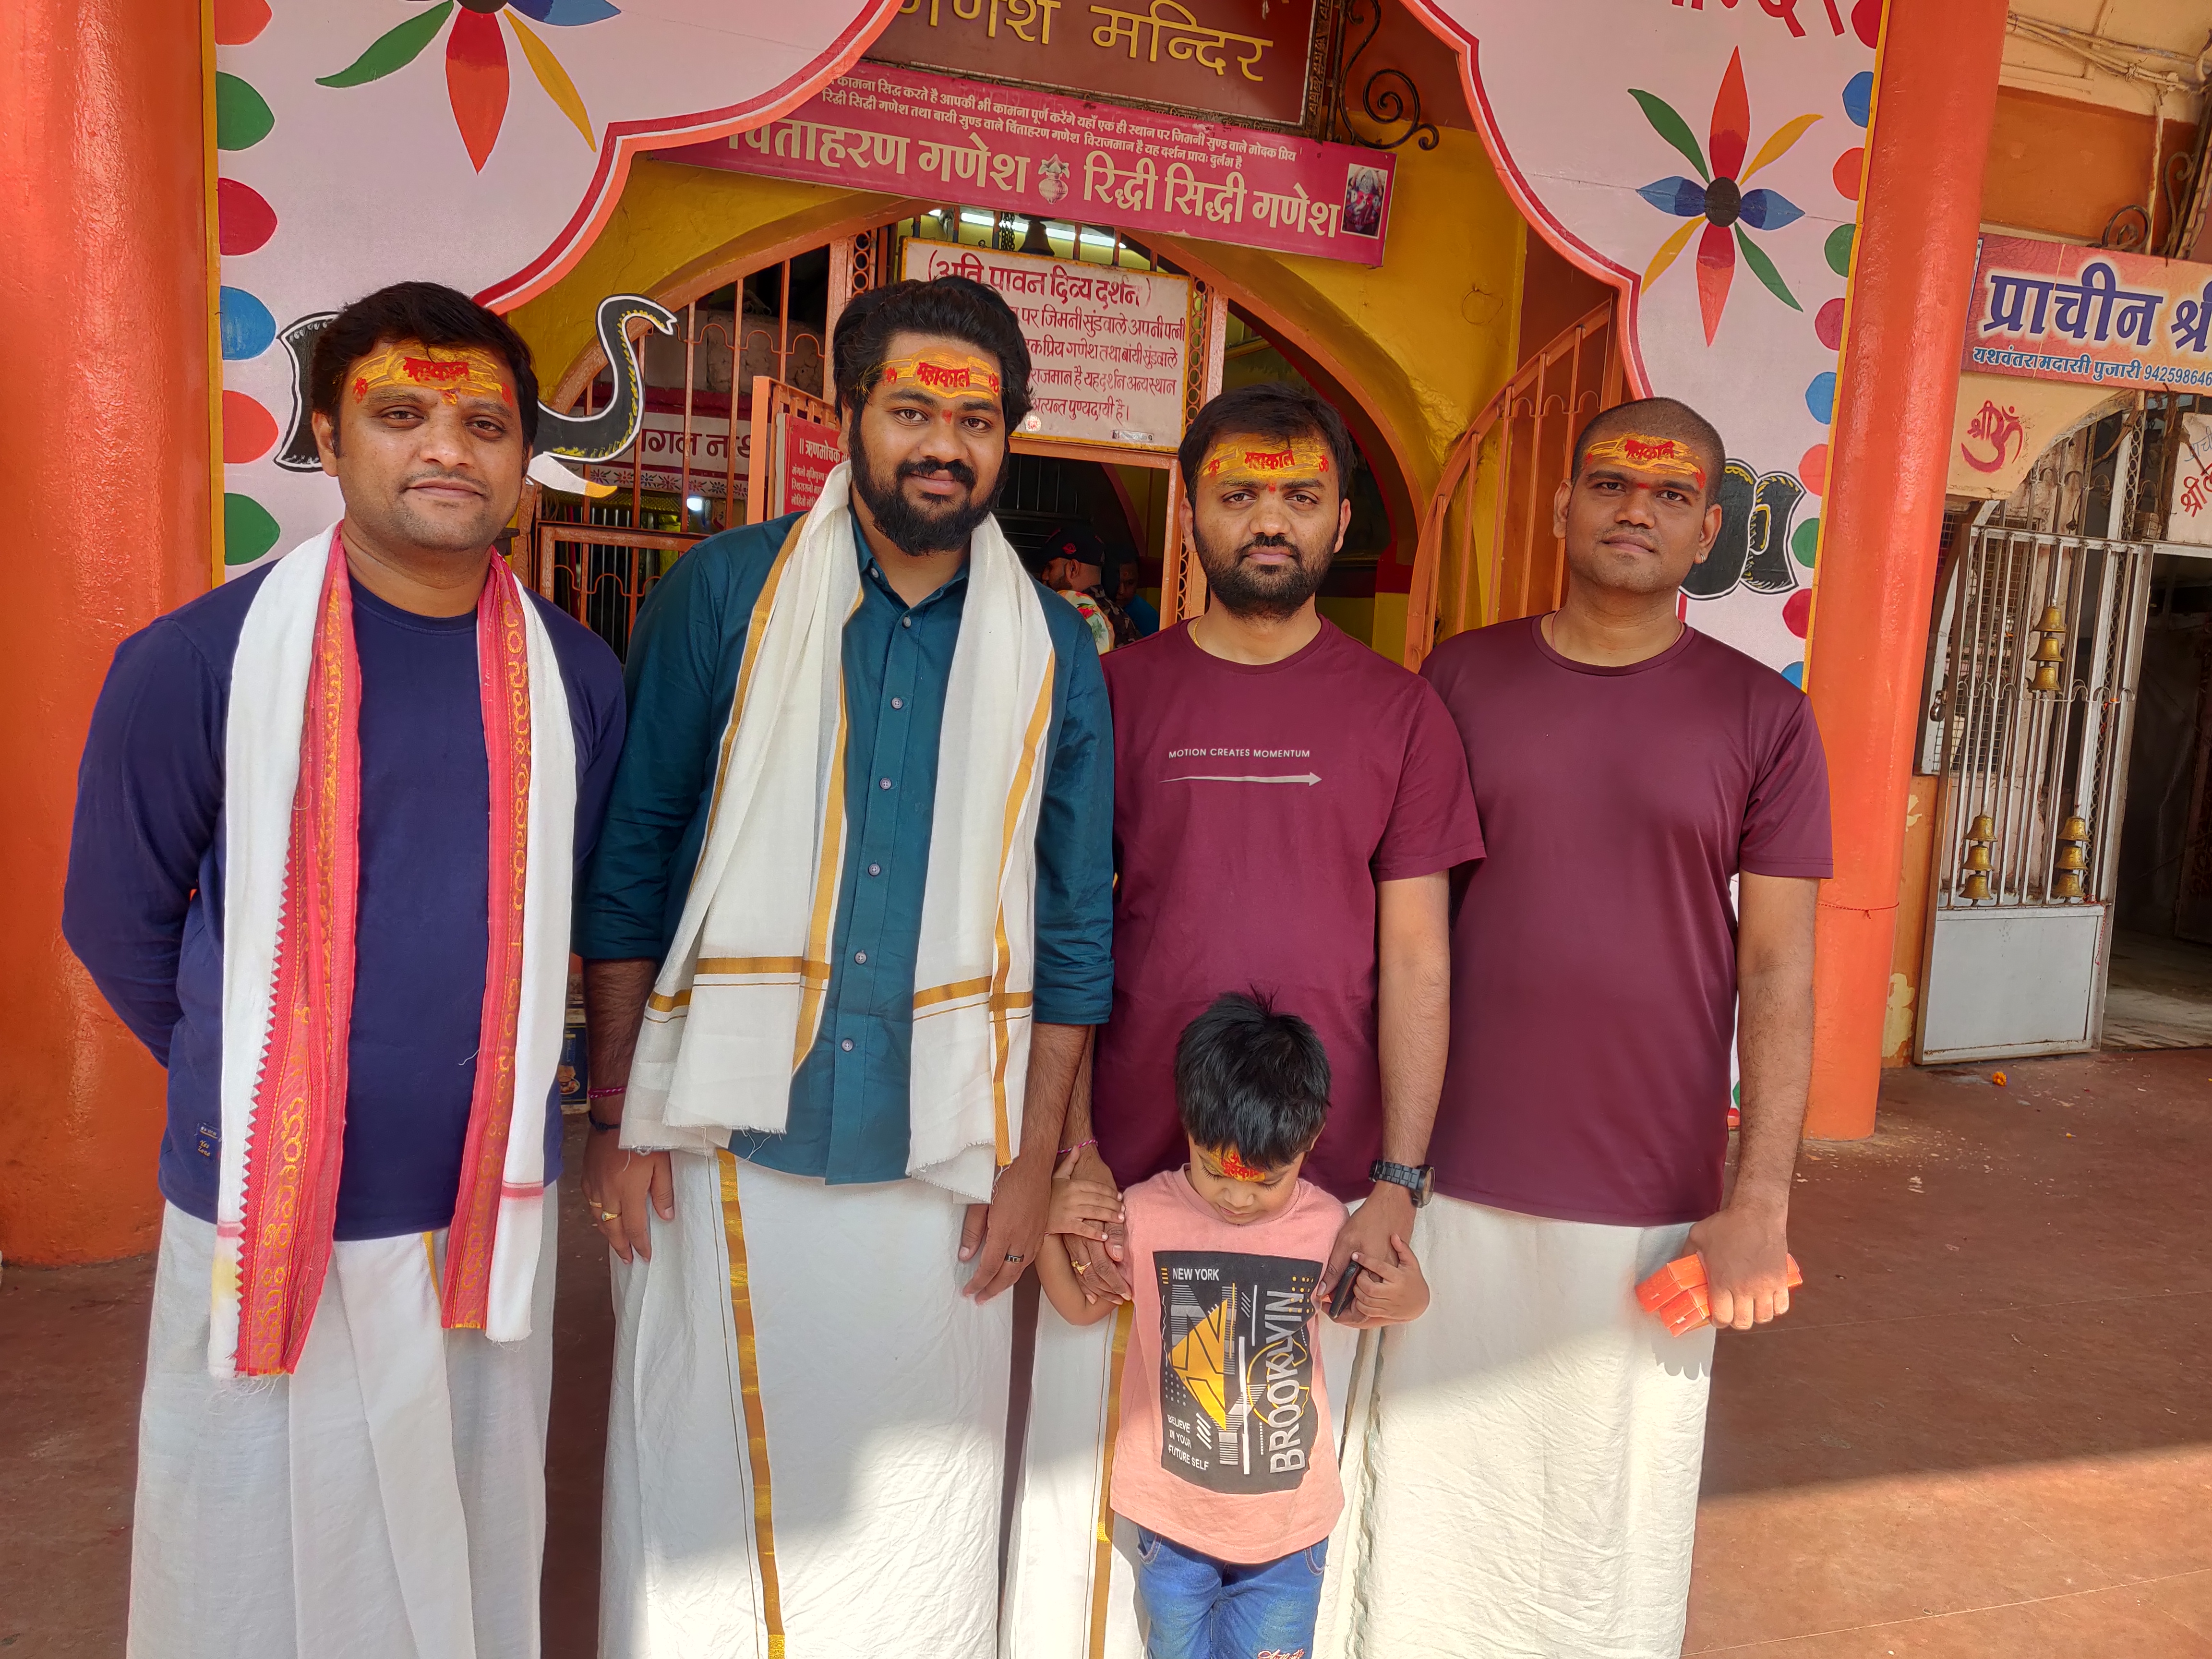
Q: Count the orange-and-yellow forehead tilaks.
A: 5